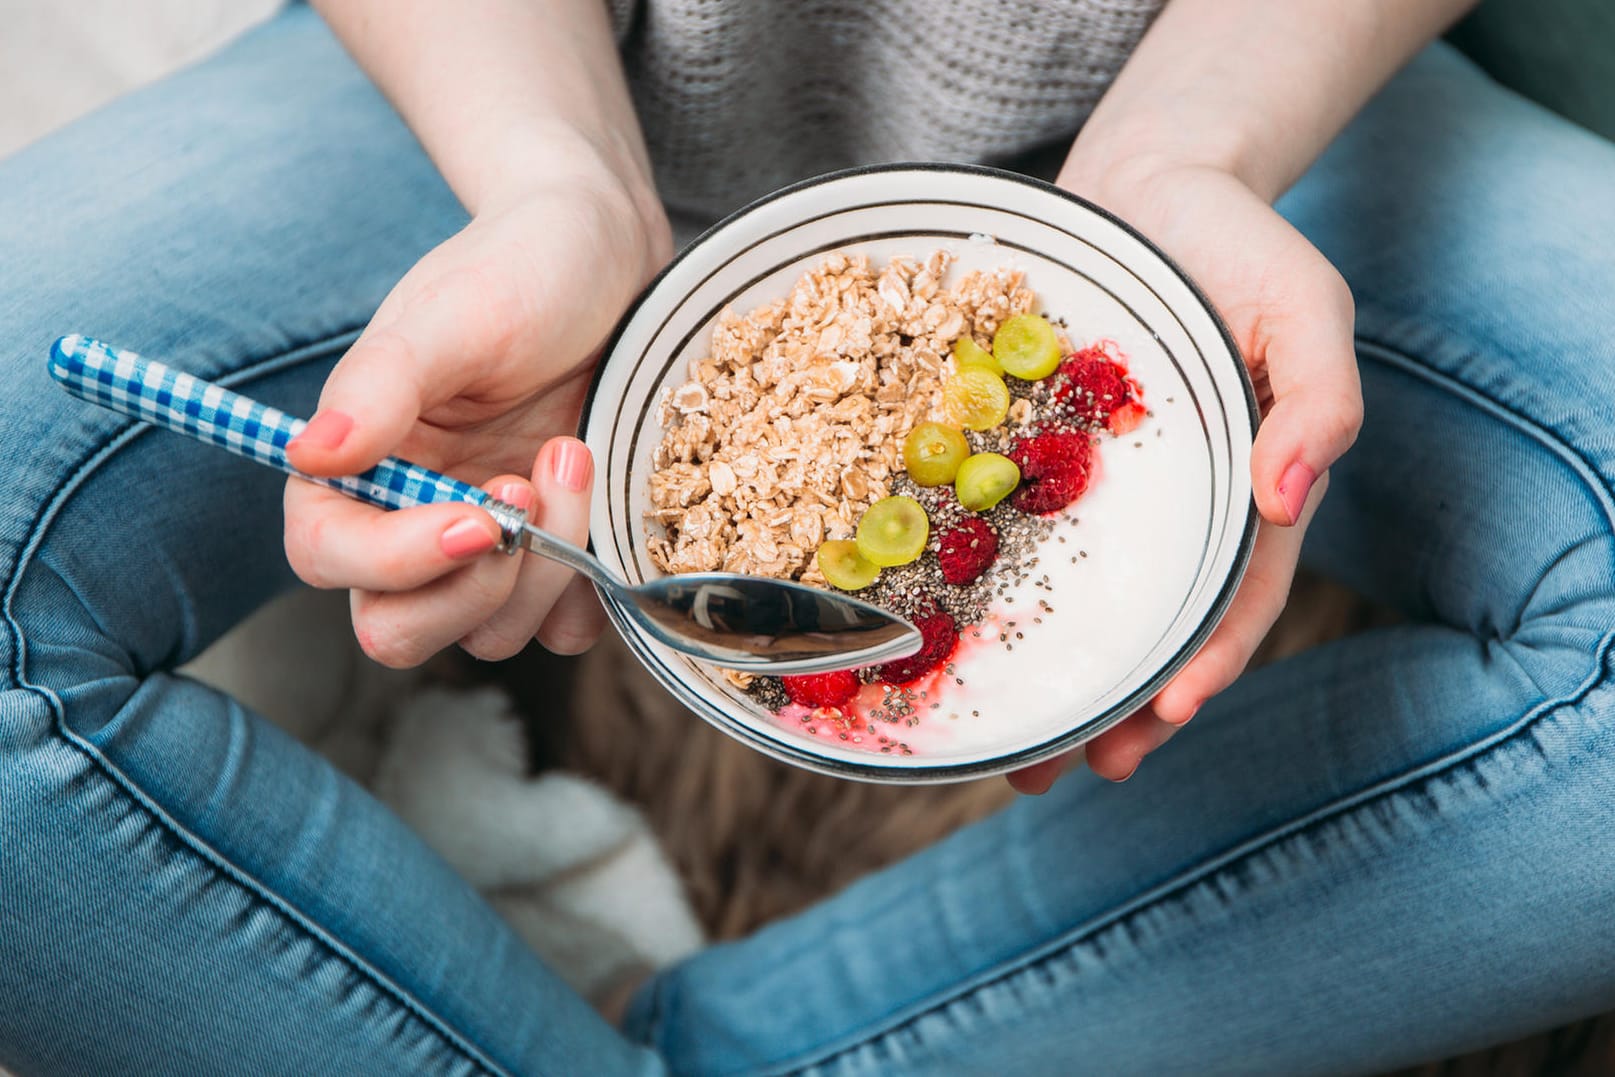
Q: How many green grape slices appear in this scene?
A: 7